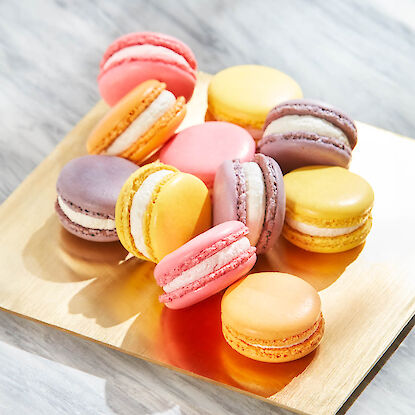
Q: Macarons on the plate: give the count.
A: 11